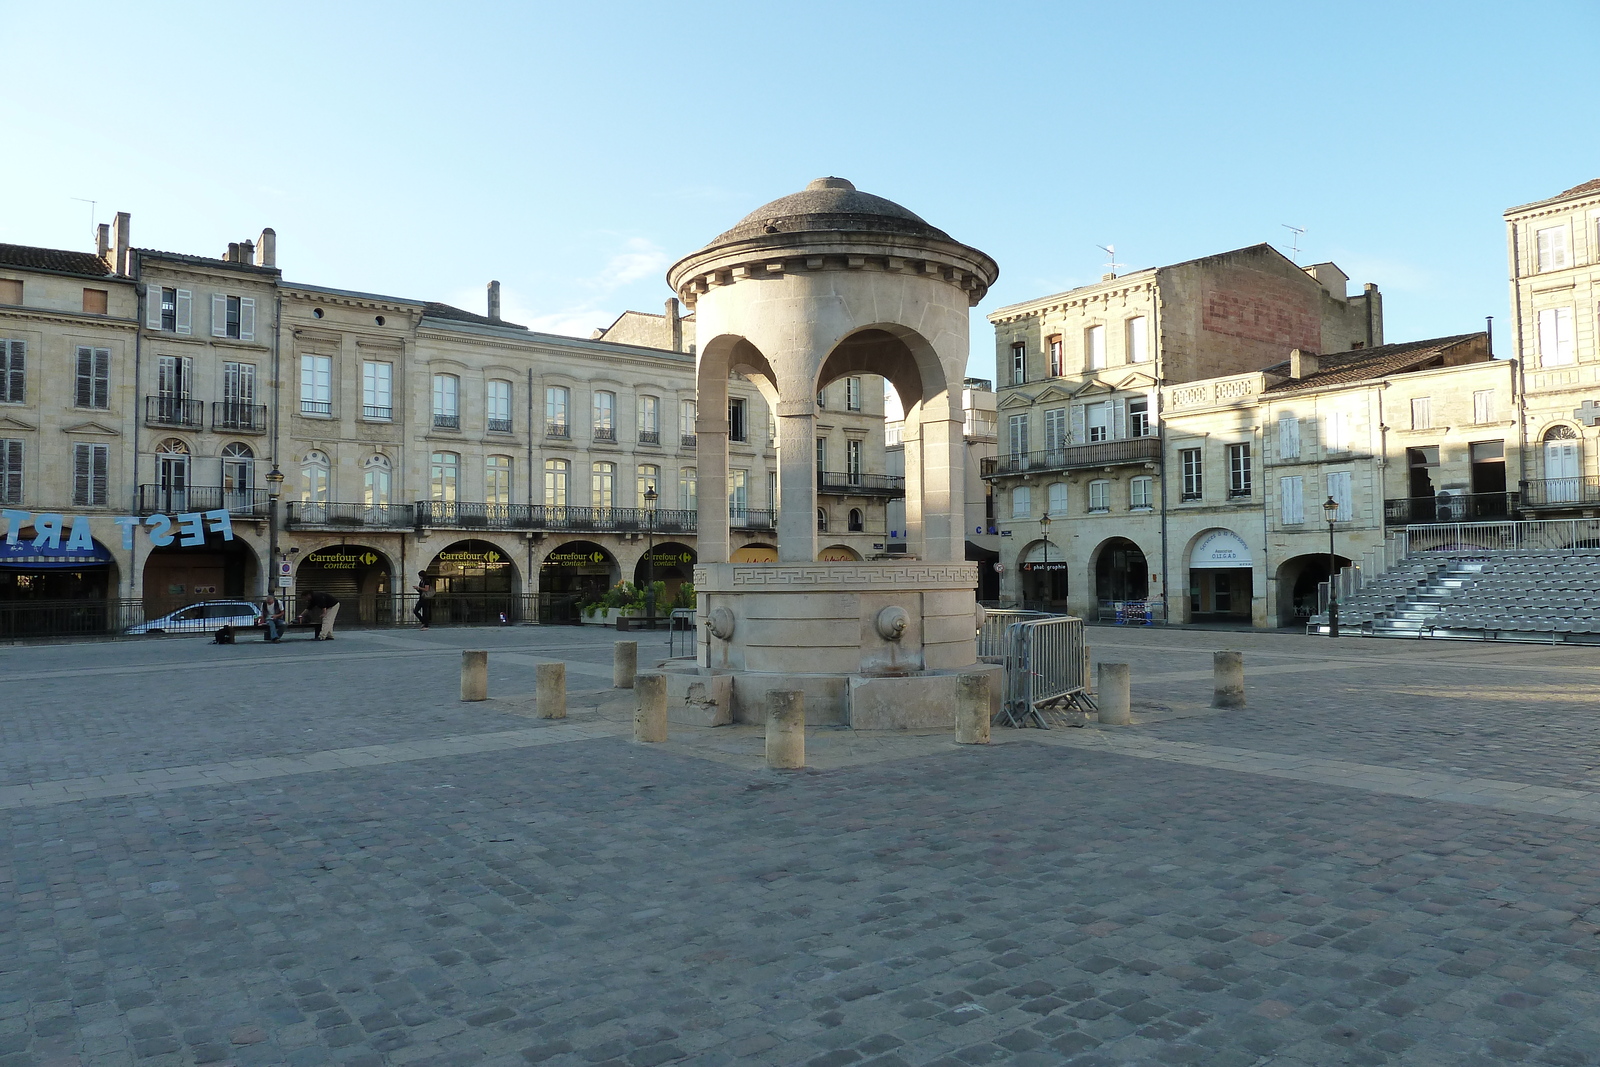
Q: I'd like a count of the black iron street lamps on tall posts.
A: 4